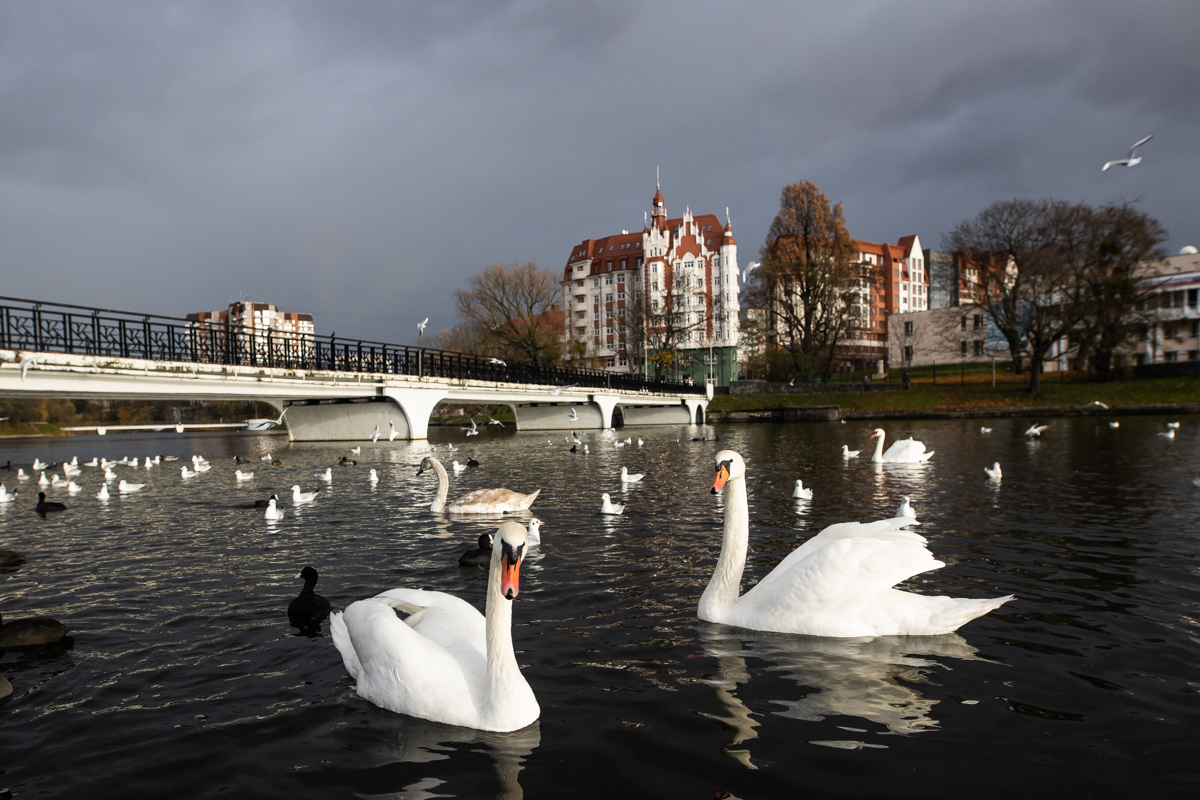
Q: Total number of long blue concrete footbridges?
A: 0